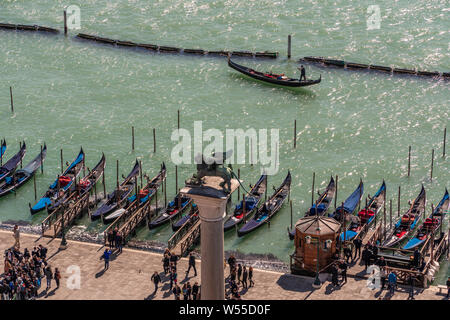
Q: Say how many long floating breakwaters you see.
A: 3